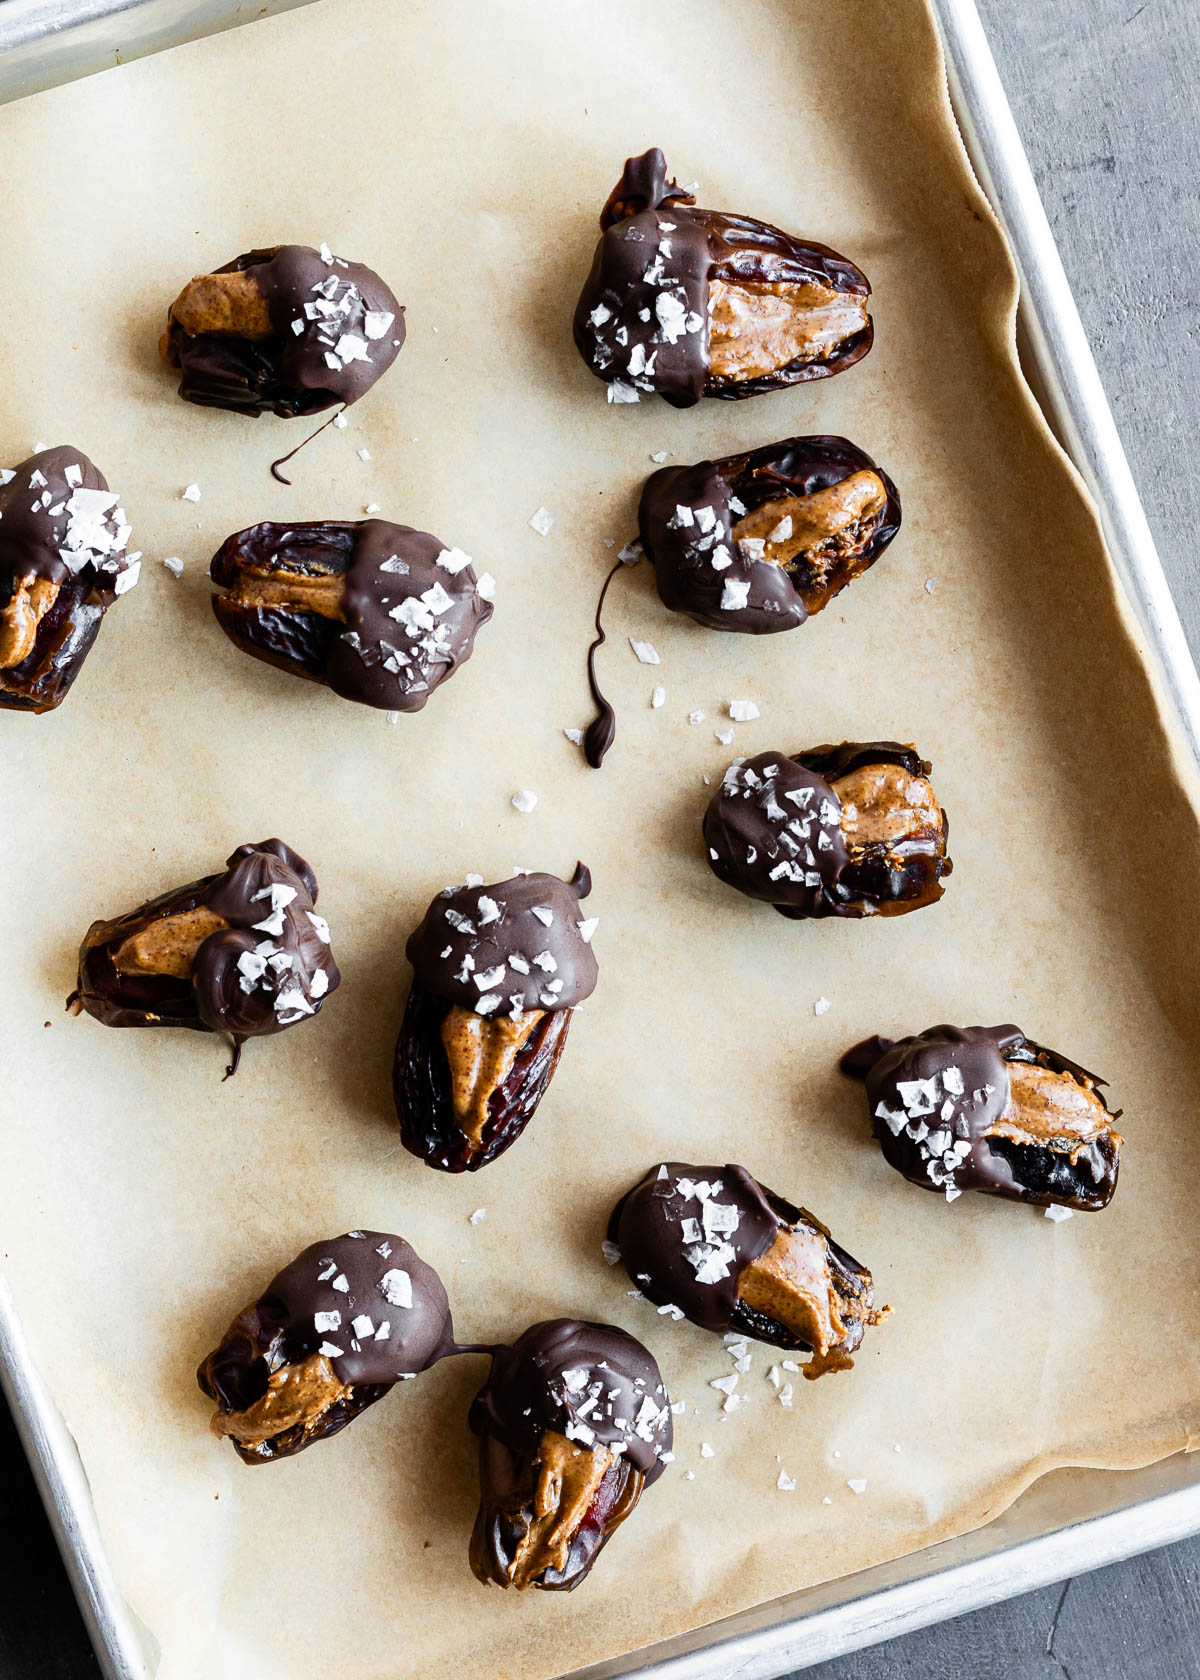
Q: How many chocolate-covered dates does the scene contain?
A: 12